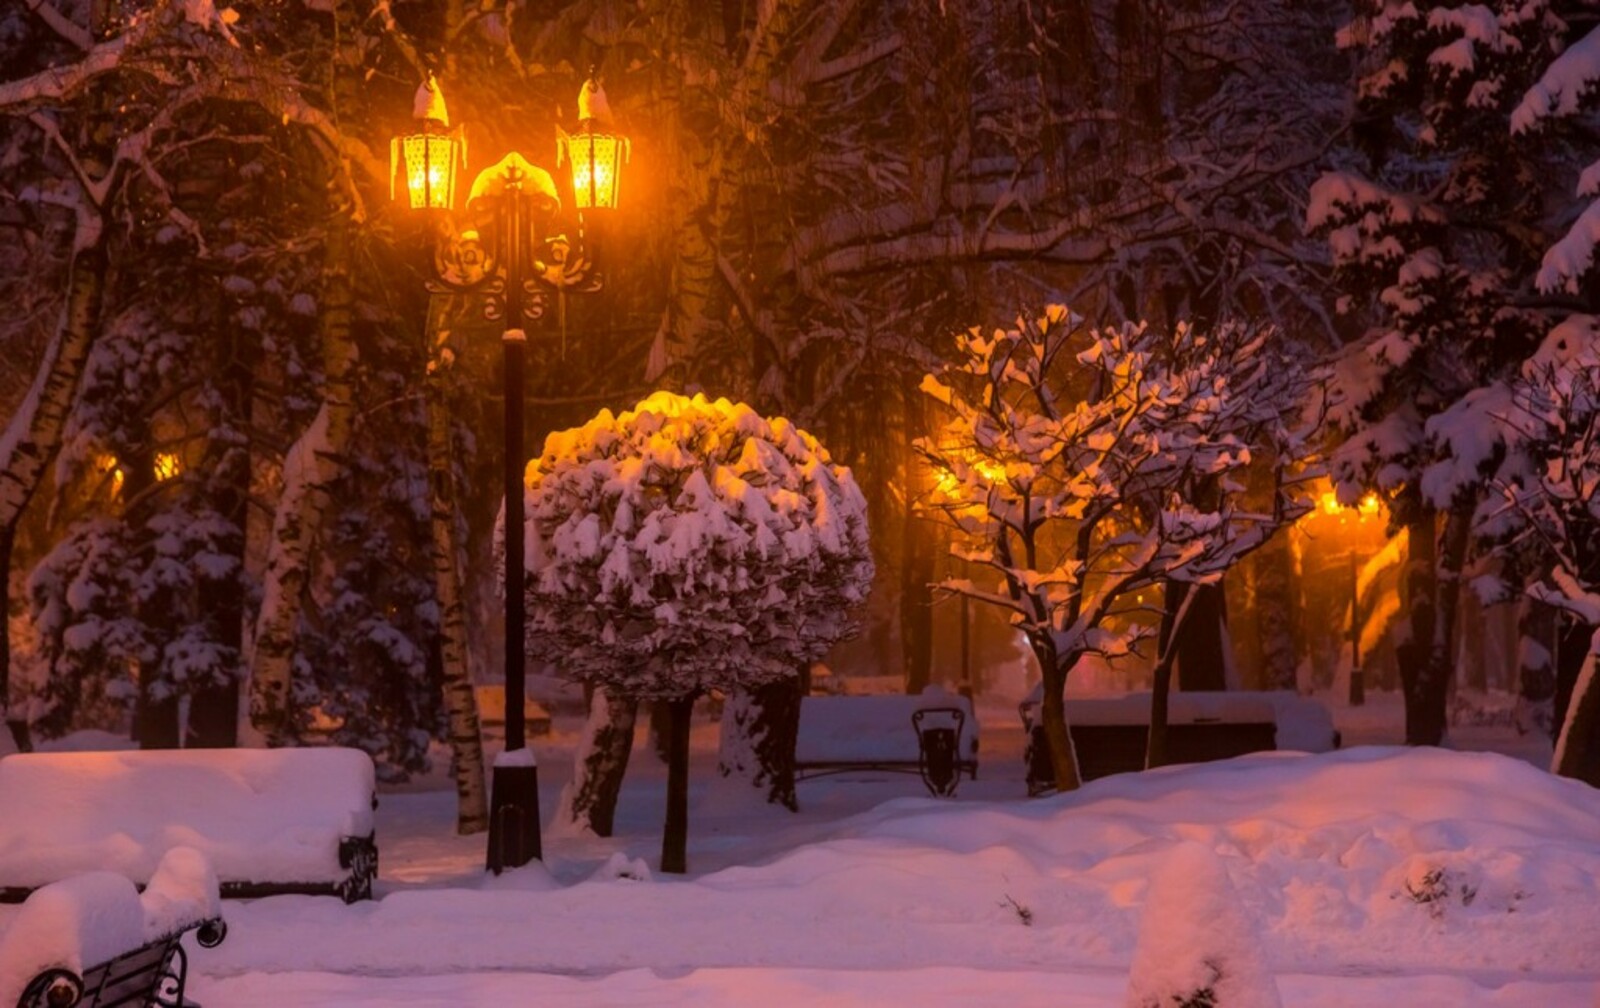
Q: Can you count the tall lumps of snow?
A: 1